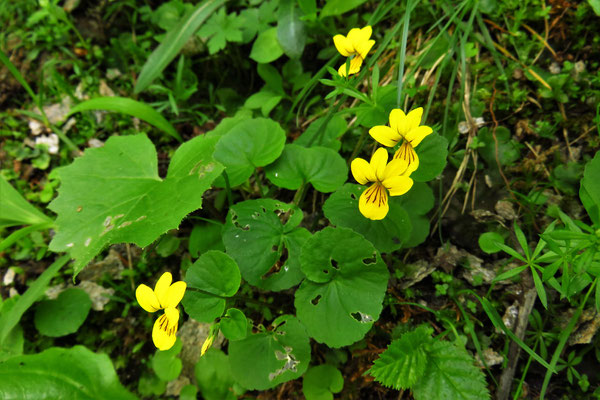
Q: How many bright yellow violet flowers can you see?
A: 4